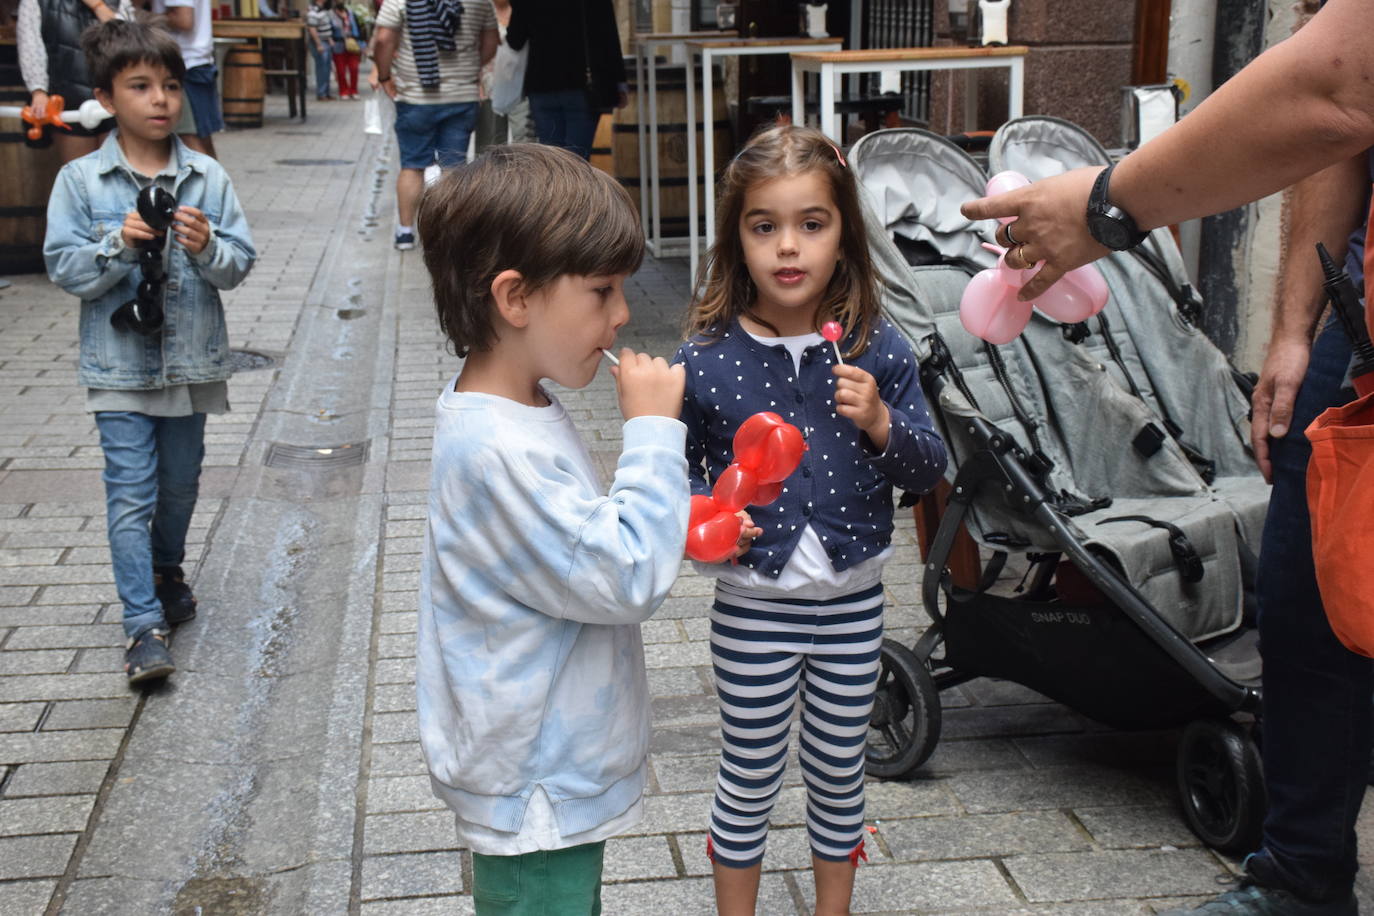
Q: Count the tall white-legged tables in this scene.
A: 3